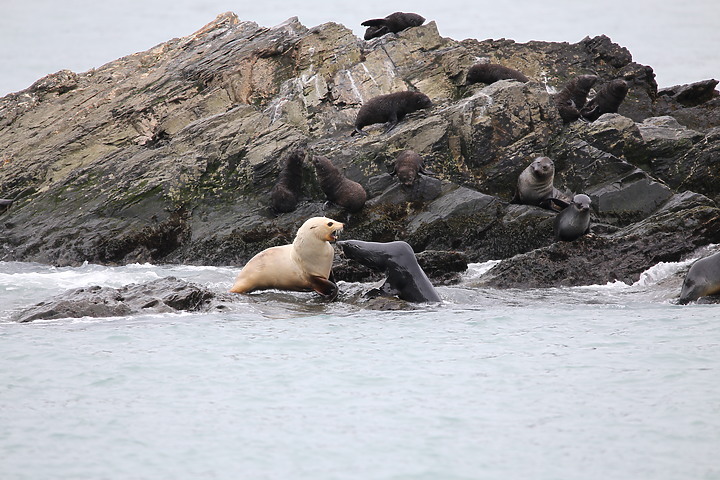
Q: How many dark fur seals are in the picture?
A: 12